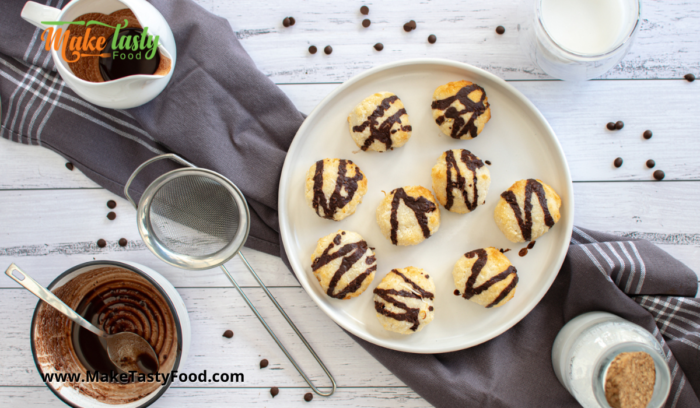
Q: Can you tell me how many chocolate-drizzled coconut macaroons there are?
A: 9